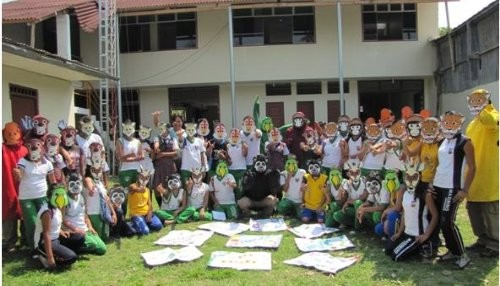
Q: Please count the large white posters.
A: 9